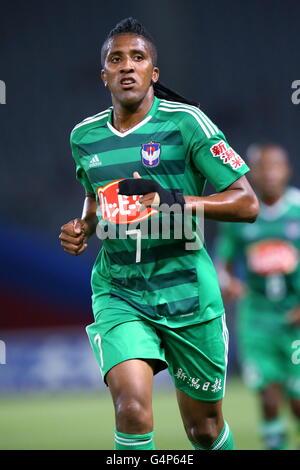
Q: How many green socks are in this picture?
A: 3